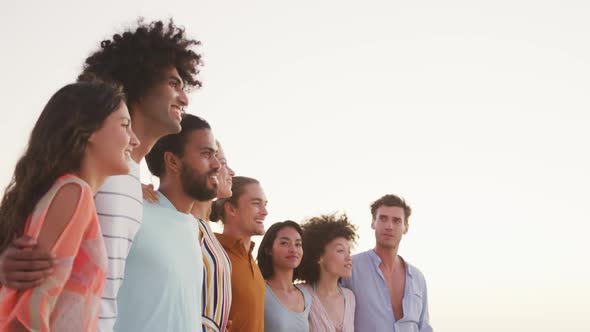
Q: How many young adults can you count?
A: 8